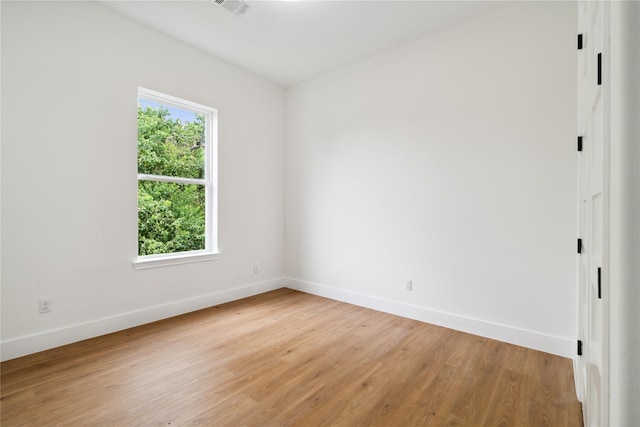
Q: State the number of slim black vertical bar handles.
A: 2